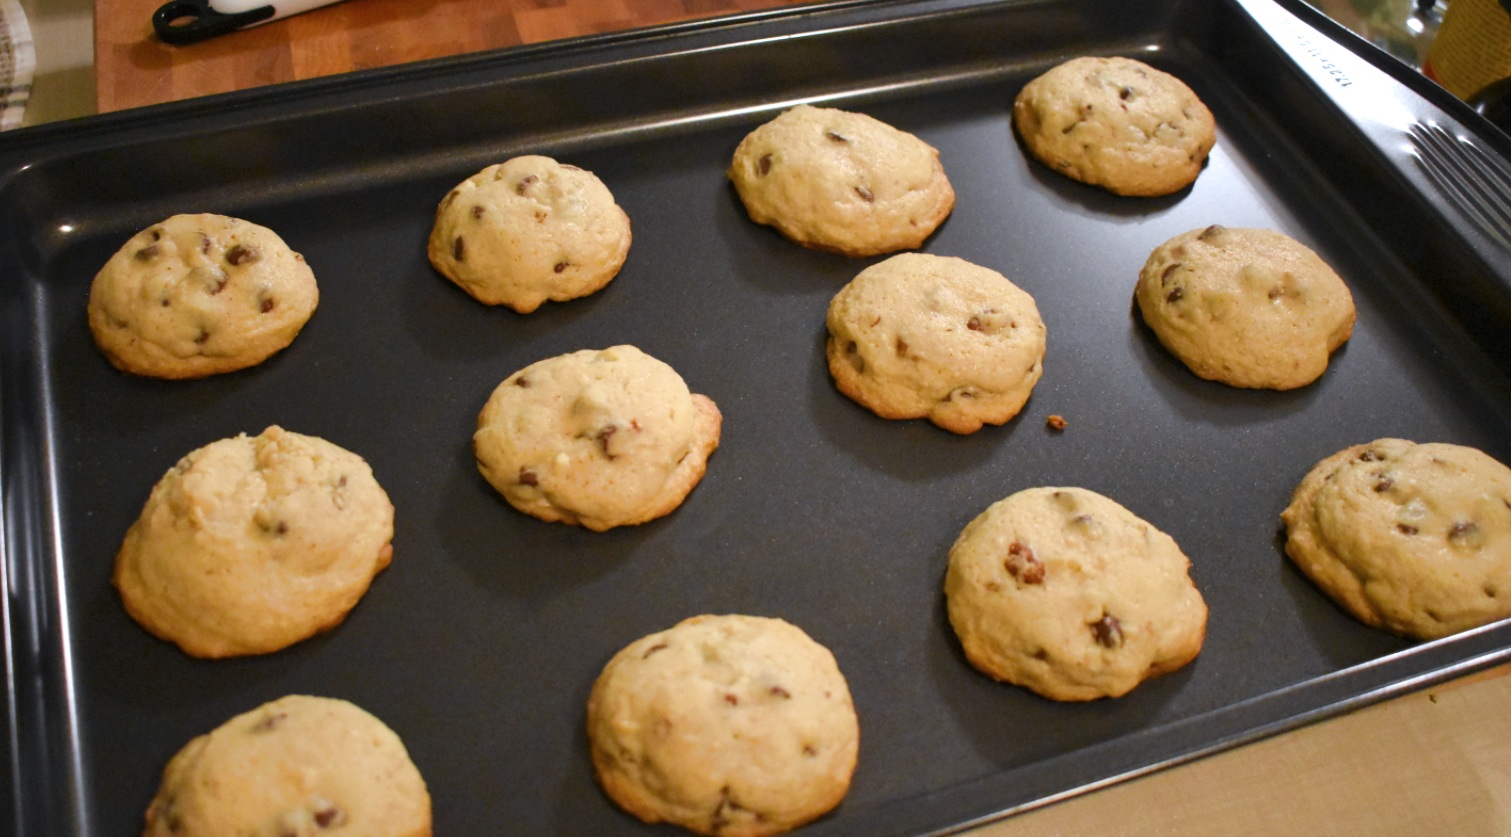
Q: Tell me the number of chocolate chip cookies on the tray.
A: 12